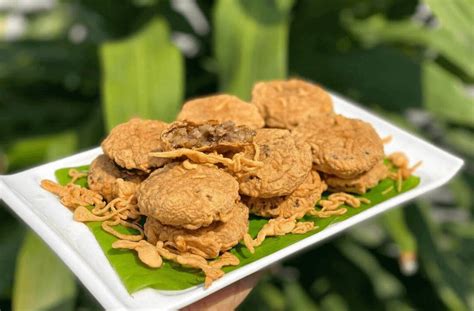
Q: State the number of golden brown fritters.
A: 11